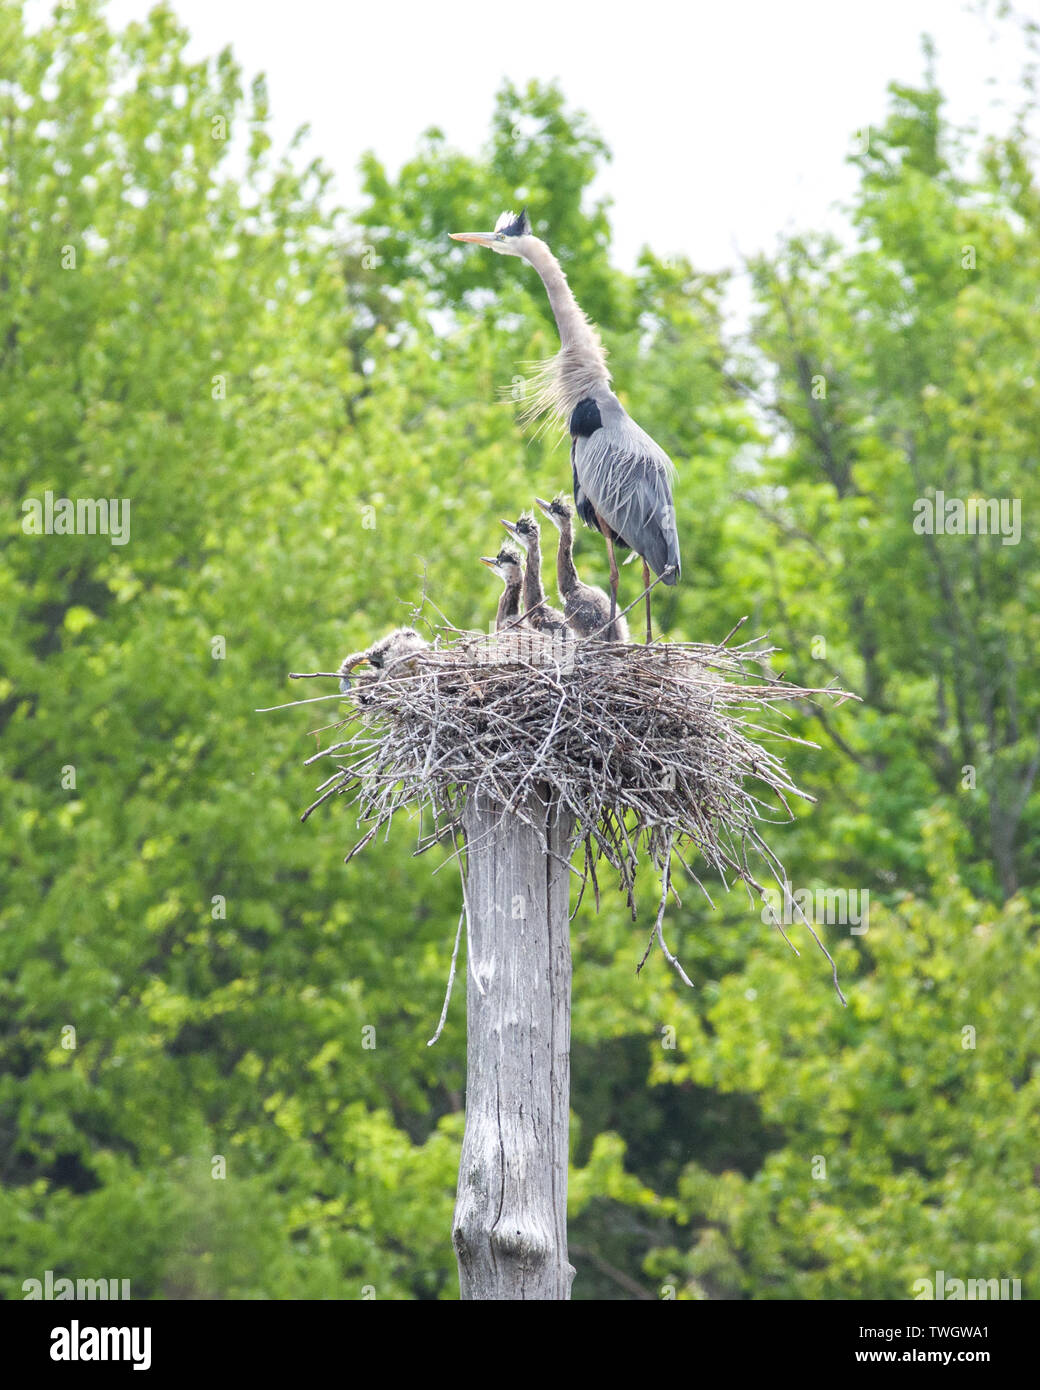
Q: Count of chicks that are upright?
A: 3